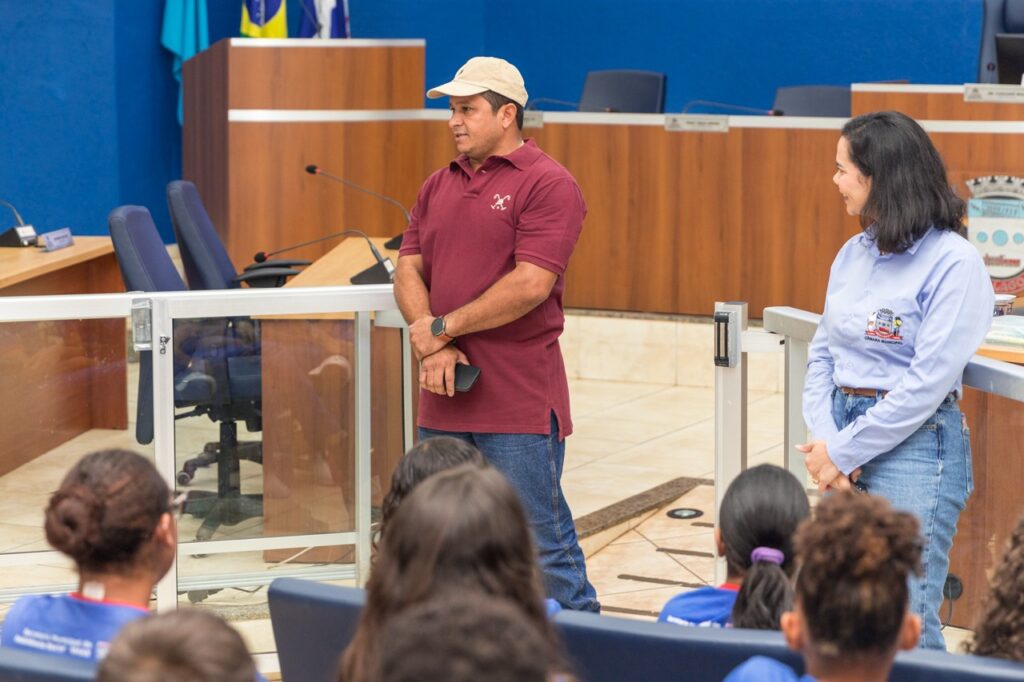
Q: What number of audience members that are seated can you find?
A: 8